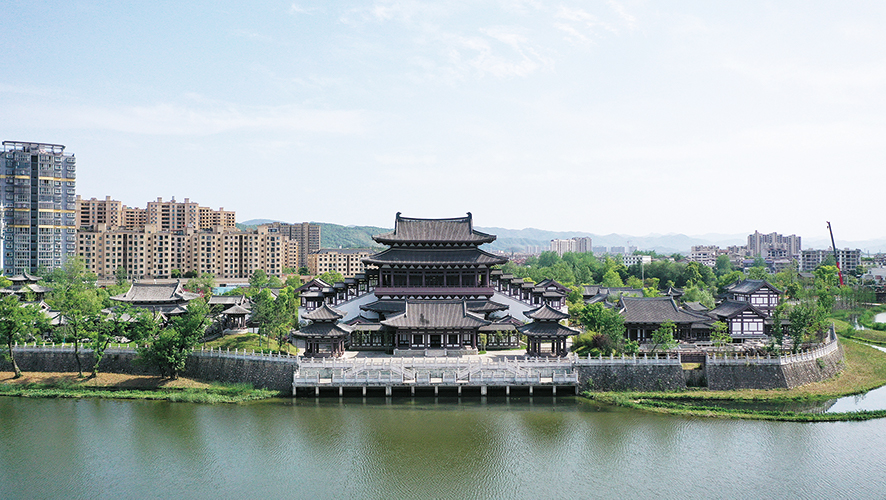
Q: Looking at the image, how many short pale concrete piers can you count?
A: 13